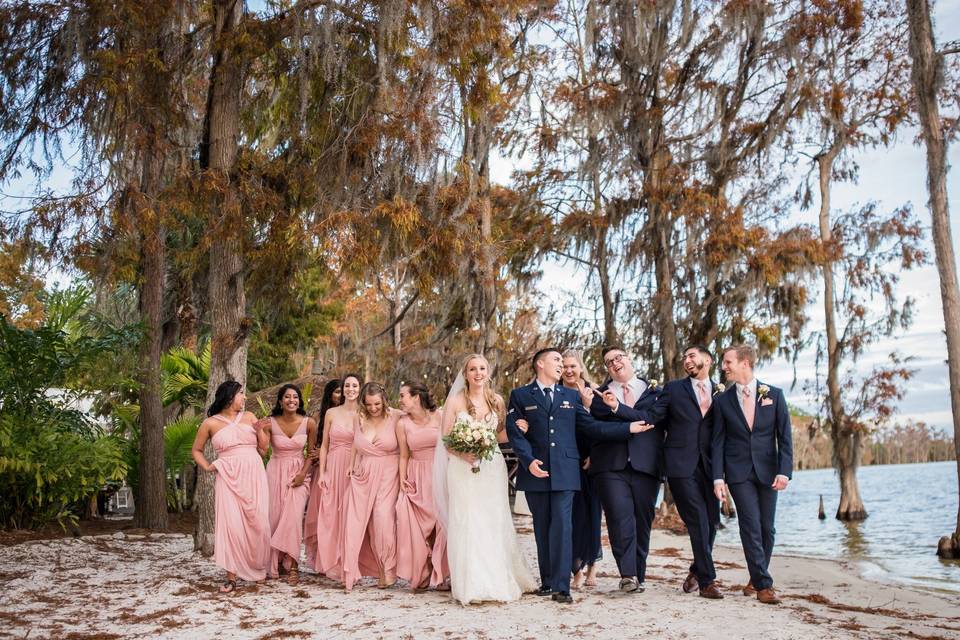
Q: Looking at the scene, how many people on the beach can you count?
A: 12